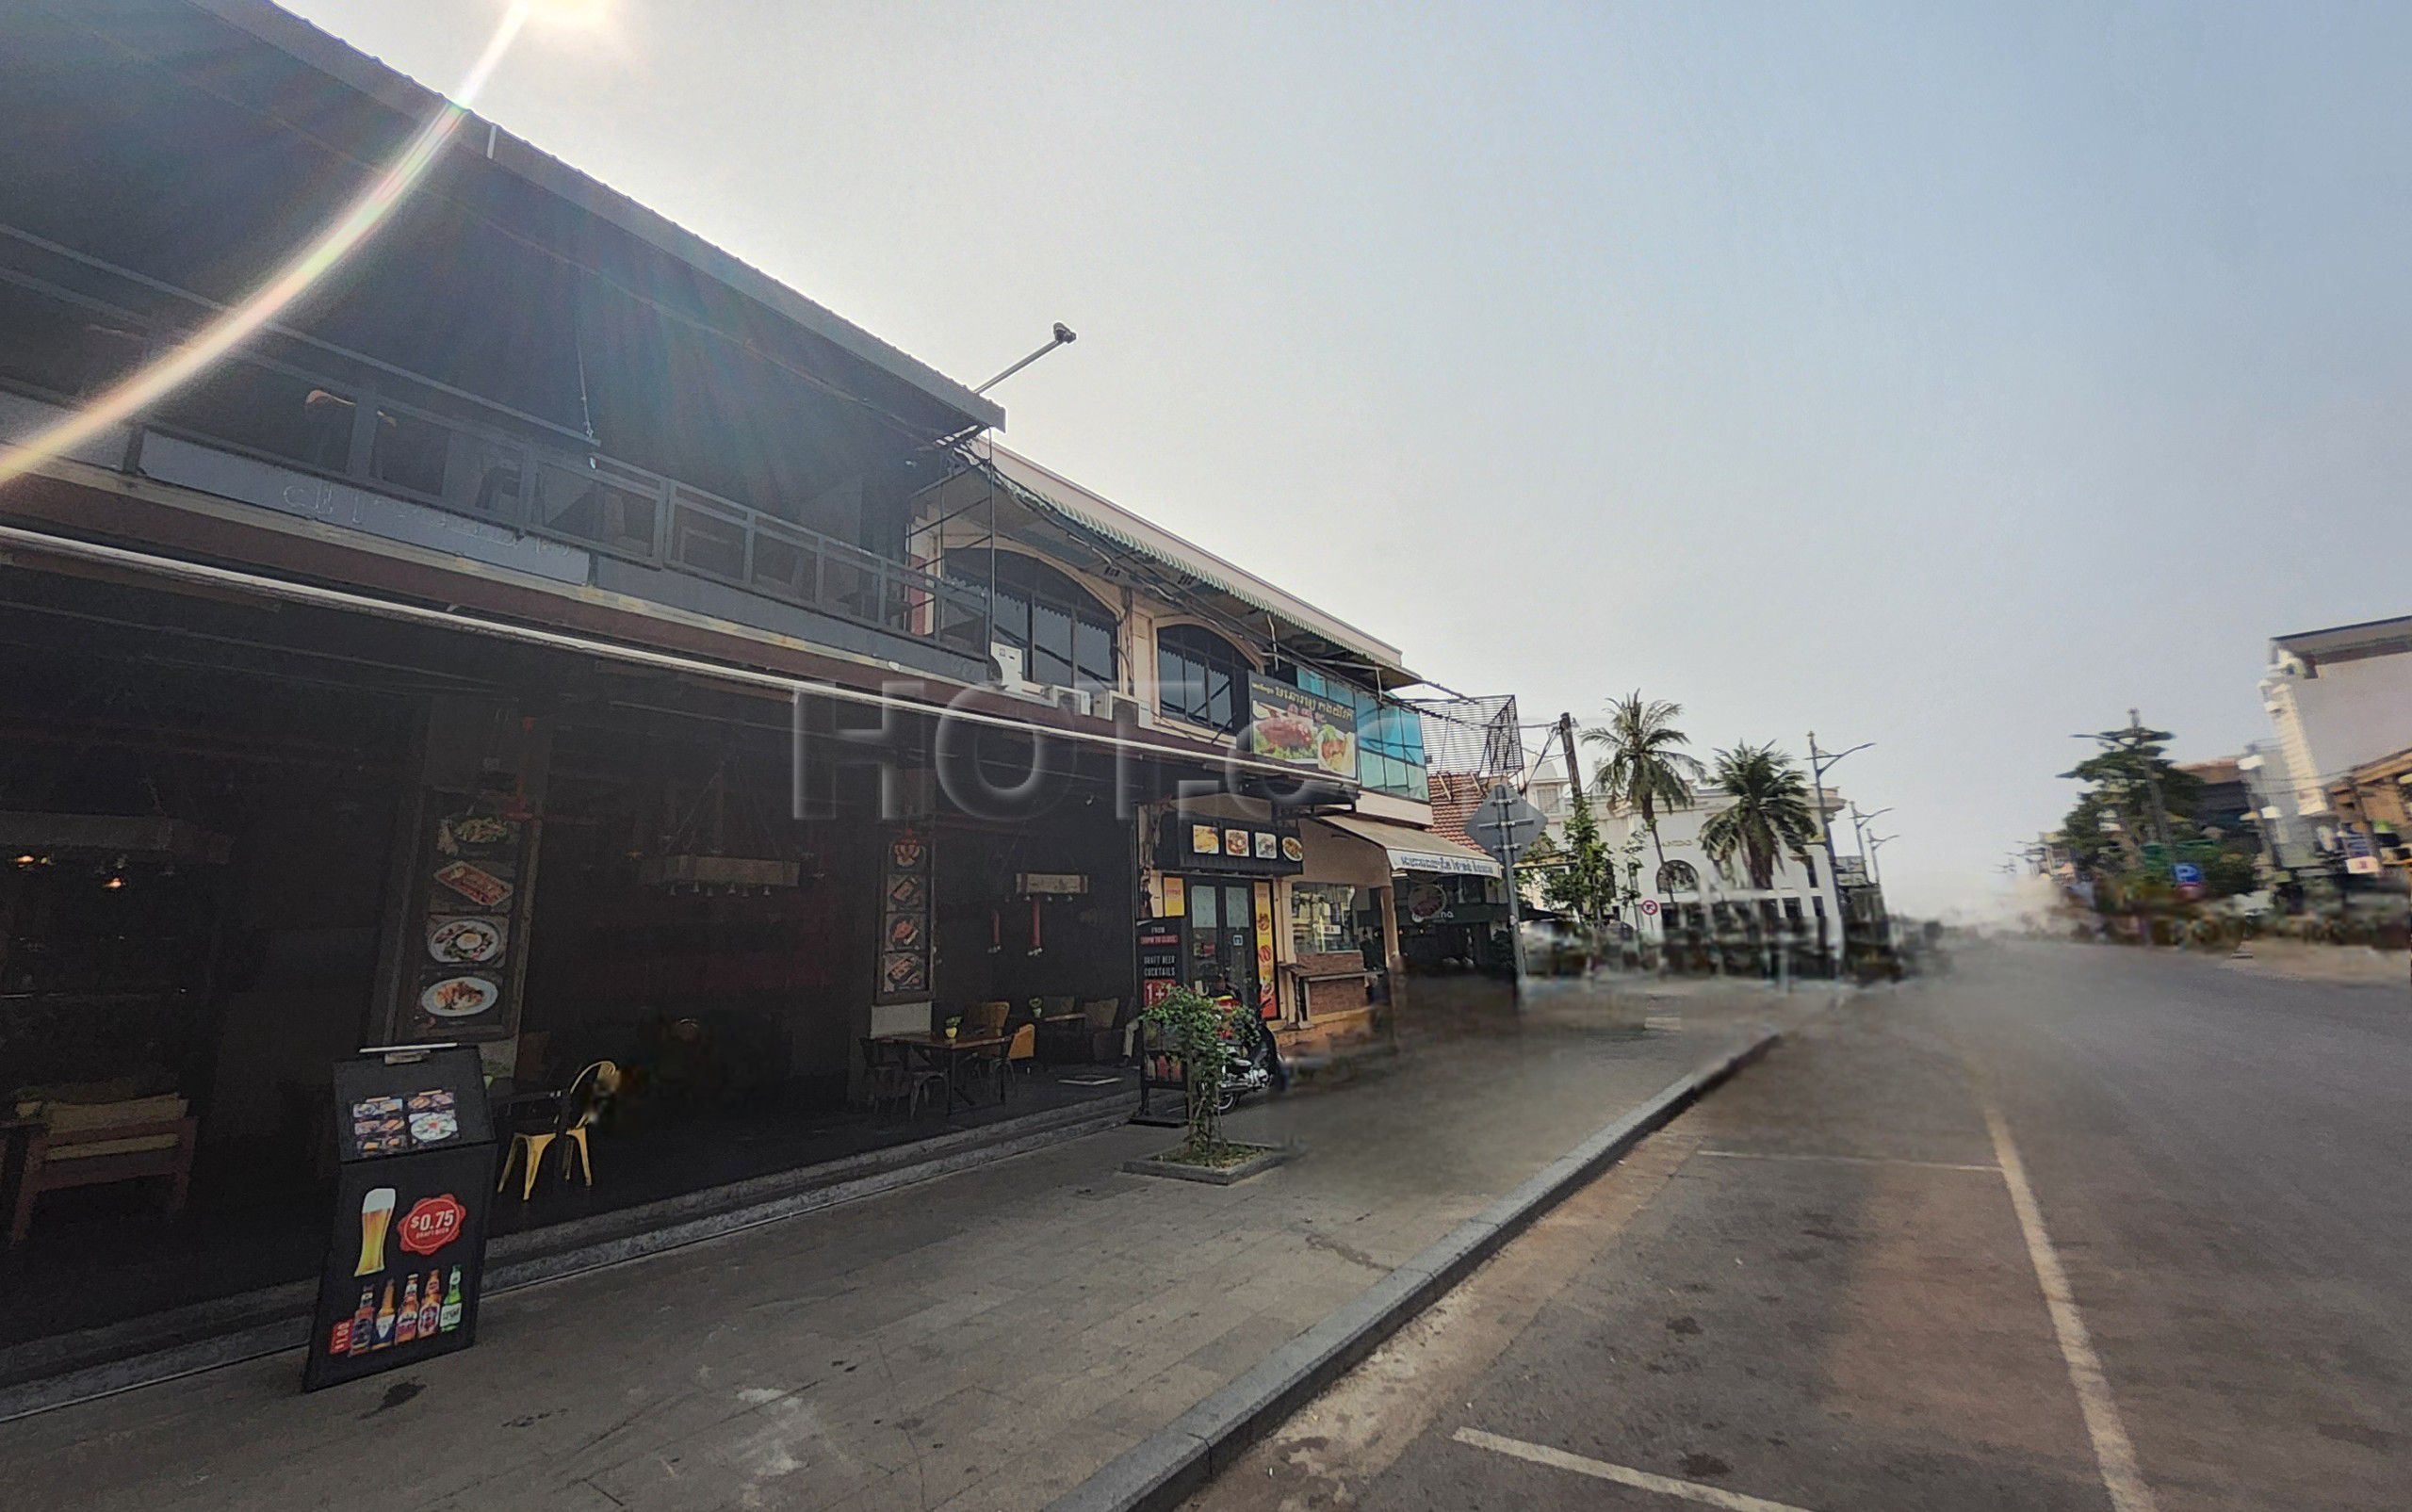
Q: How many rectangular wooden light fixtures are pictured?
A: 3